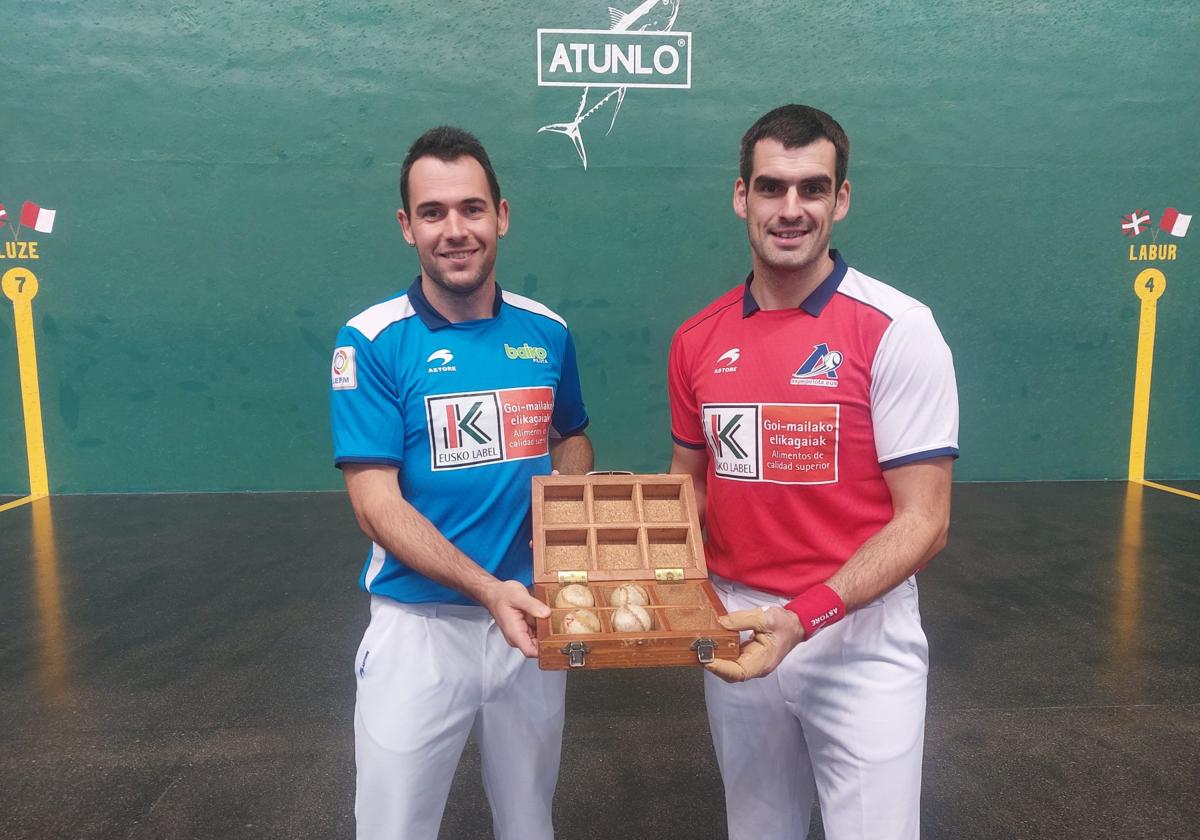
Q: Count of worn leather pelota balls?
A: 4